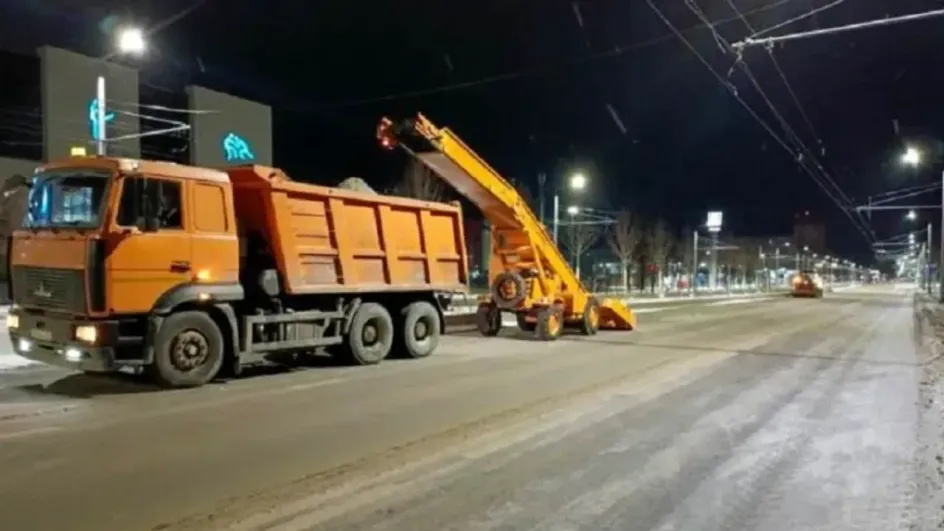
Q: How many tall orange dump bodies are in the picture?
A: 1